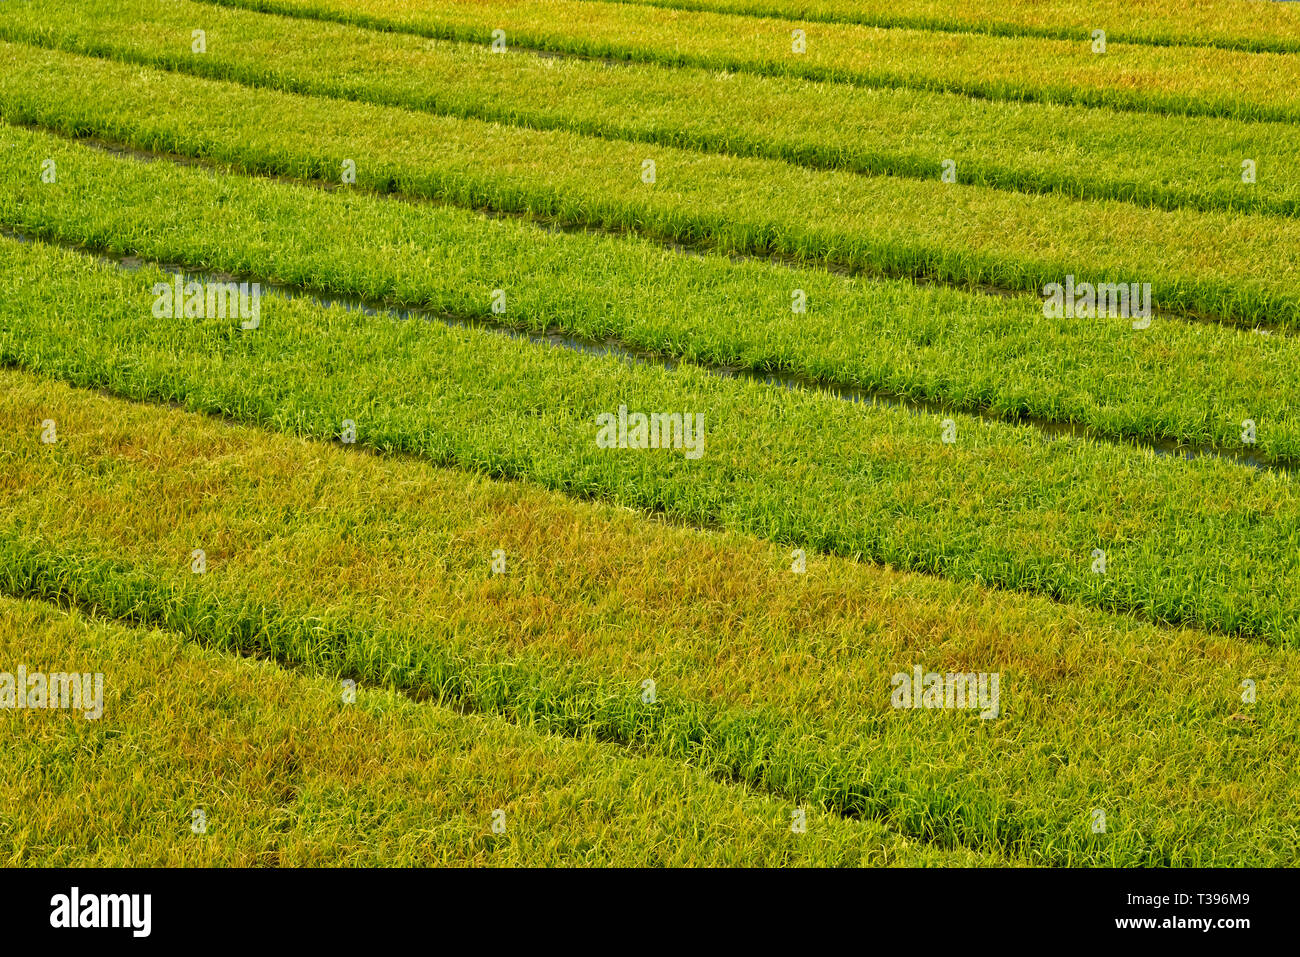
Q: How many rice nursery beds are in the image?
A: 8